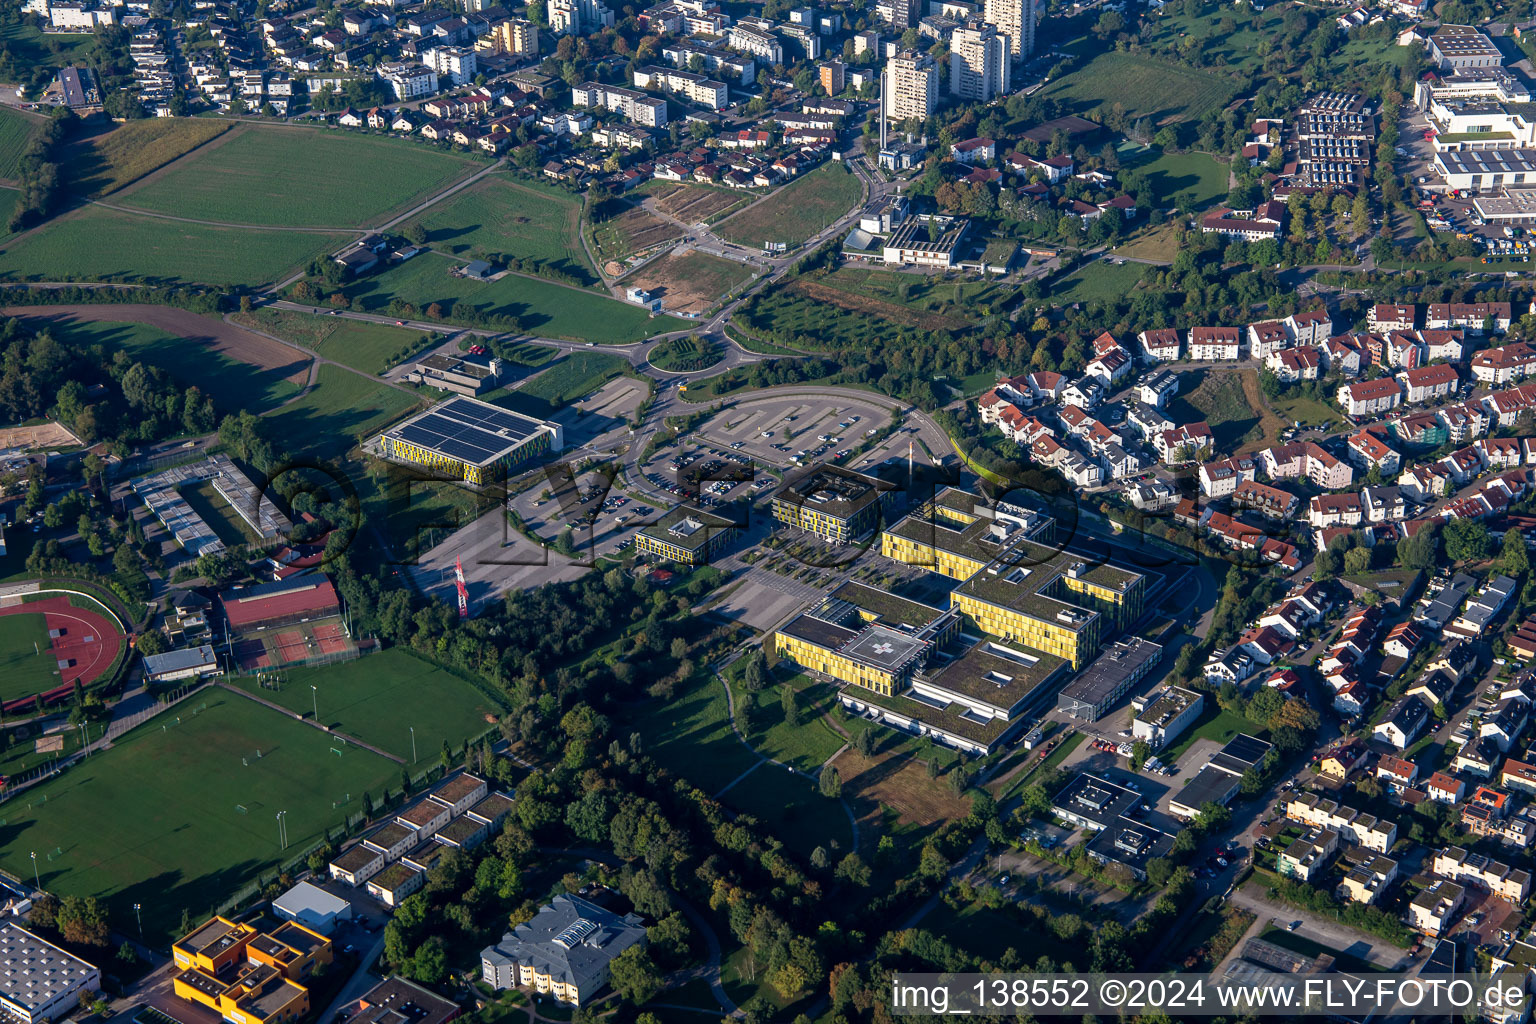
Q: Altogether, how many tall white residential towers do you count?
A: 3